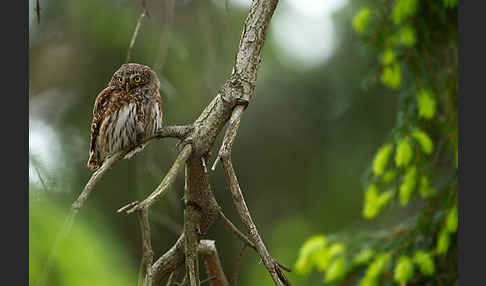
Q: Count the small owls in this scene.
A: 1